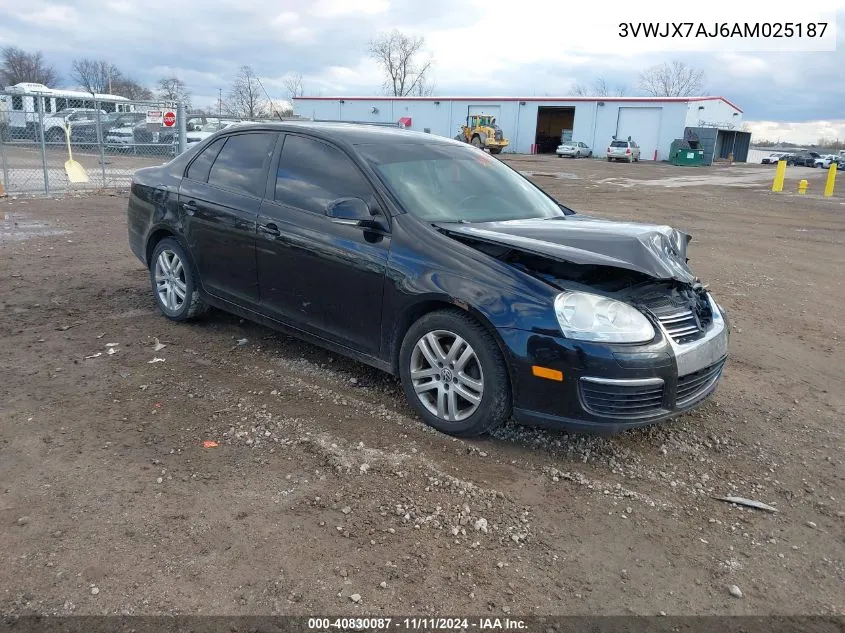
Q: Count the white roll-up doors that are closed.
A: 2